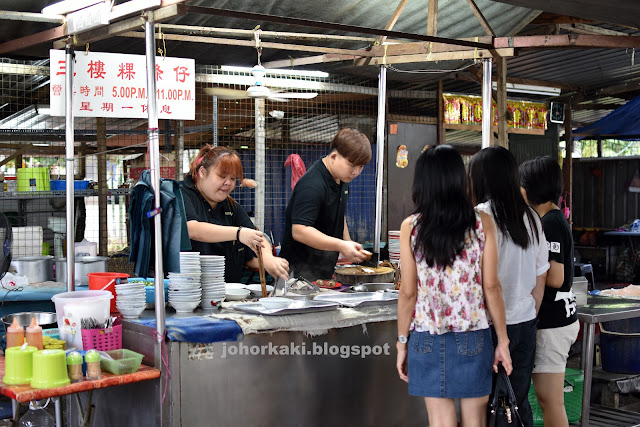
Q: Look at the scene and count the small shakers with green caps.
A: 2